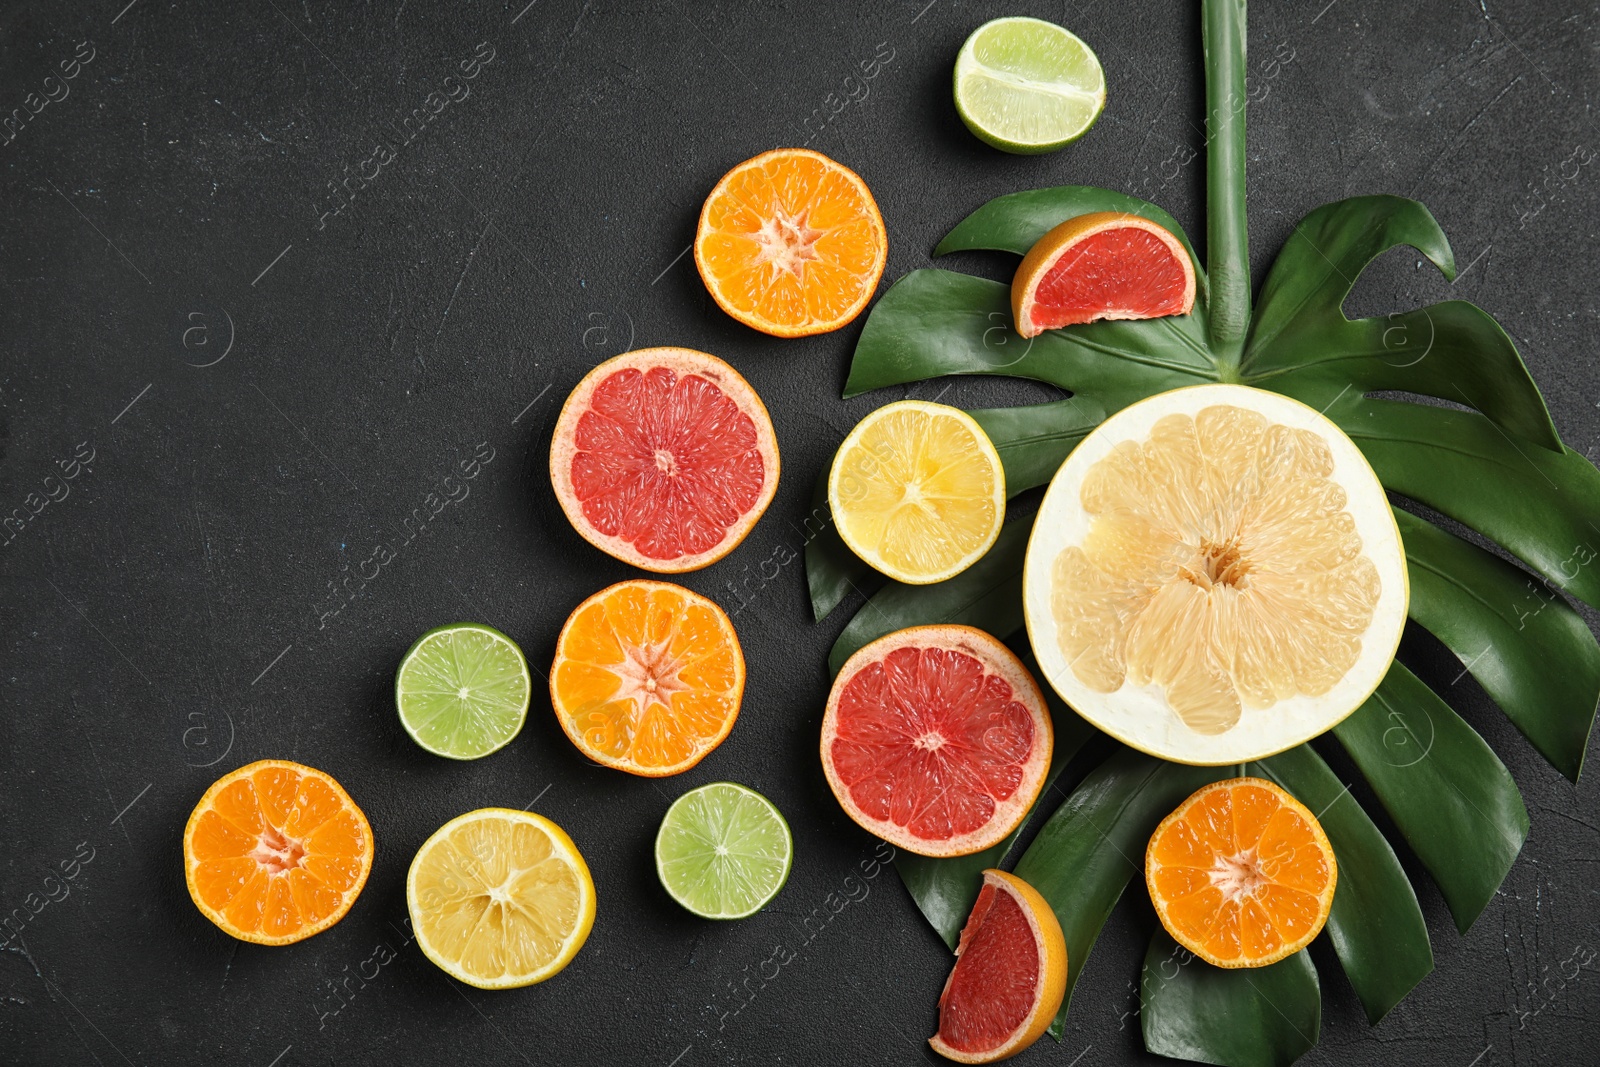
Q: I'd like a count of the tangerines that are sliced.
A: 4